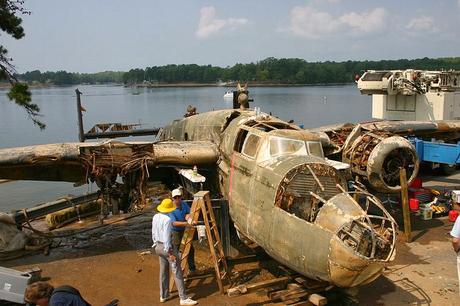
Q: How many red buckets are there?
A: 2